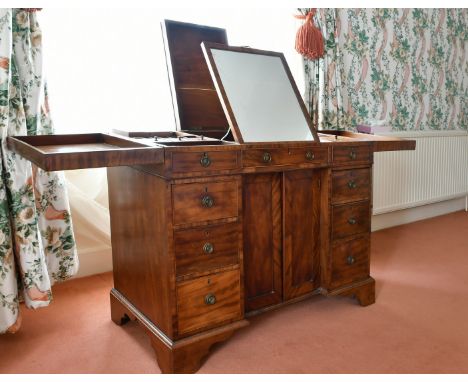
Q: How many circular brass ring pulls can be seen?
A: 10